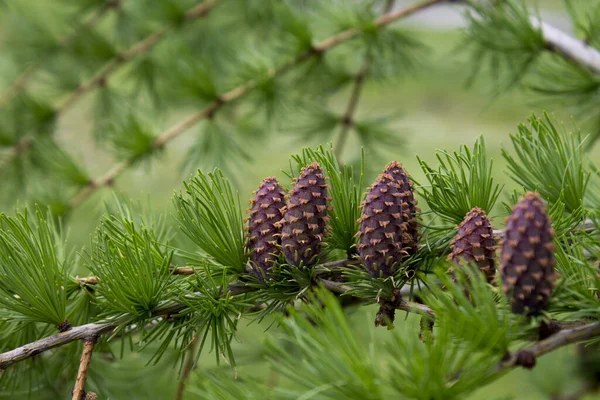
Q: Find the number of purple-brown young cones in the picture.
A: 6